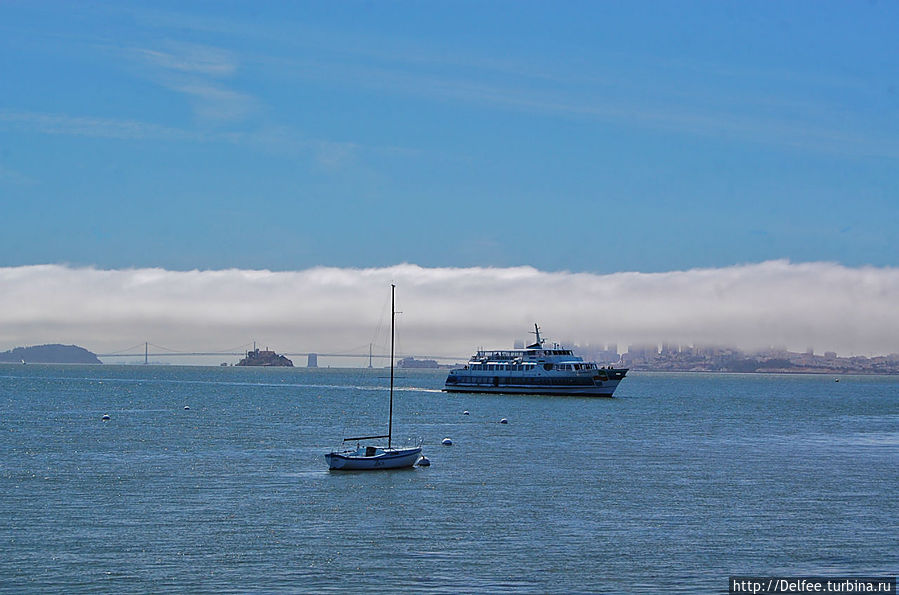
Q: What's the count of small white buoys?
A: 6